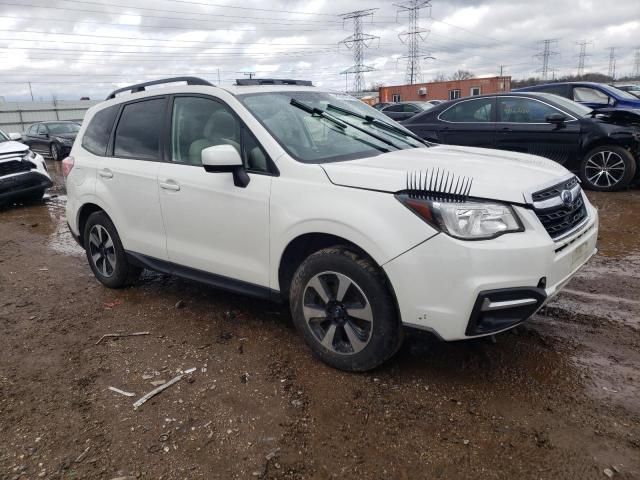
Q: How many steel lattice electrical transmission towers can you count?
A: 6